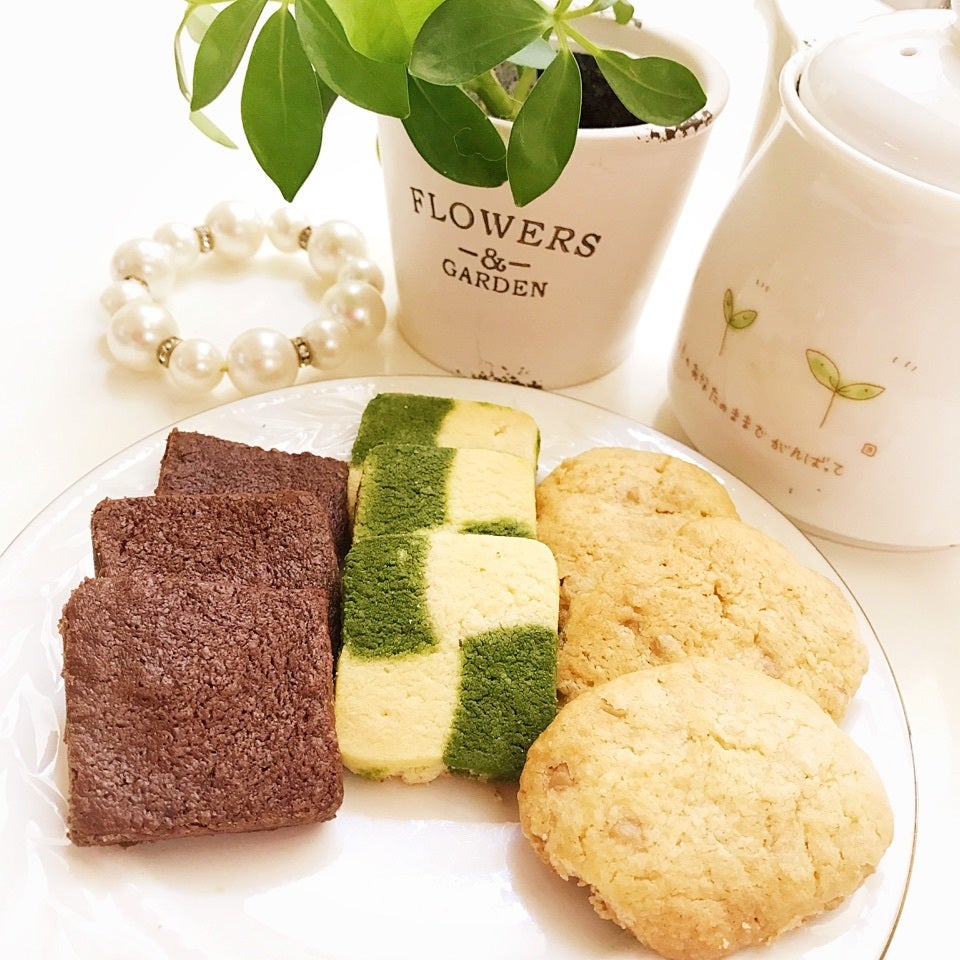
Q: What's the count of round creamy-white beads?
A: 12